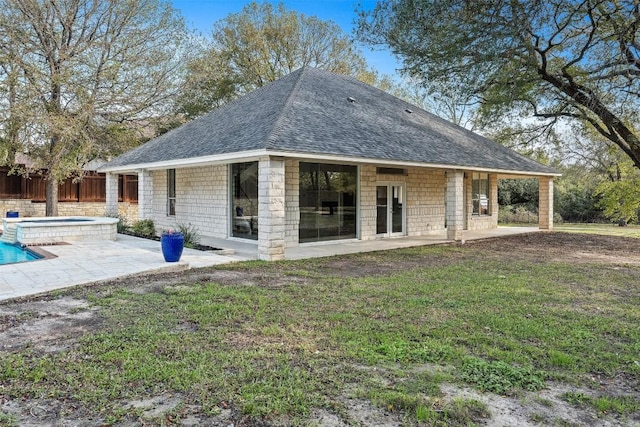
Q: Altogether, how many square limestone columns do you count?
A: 5